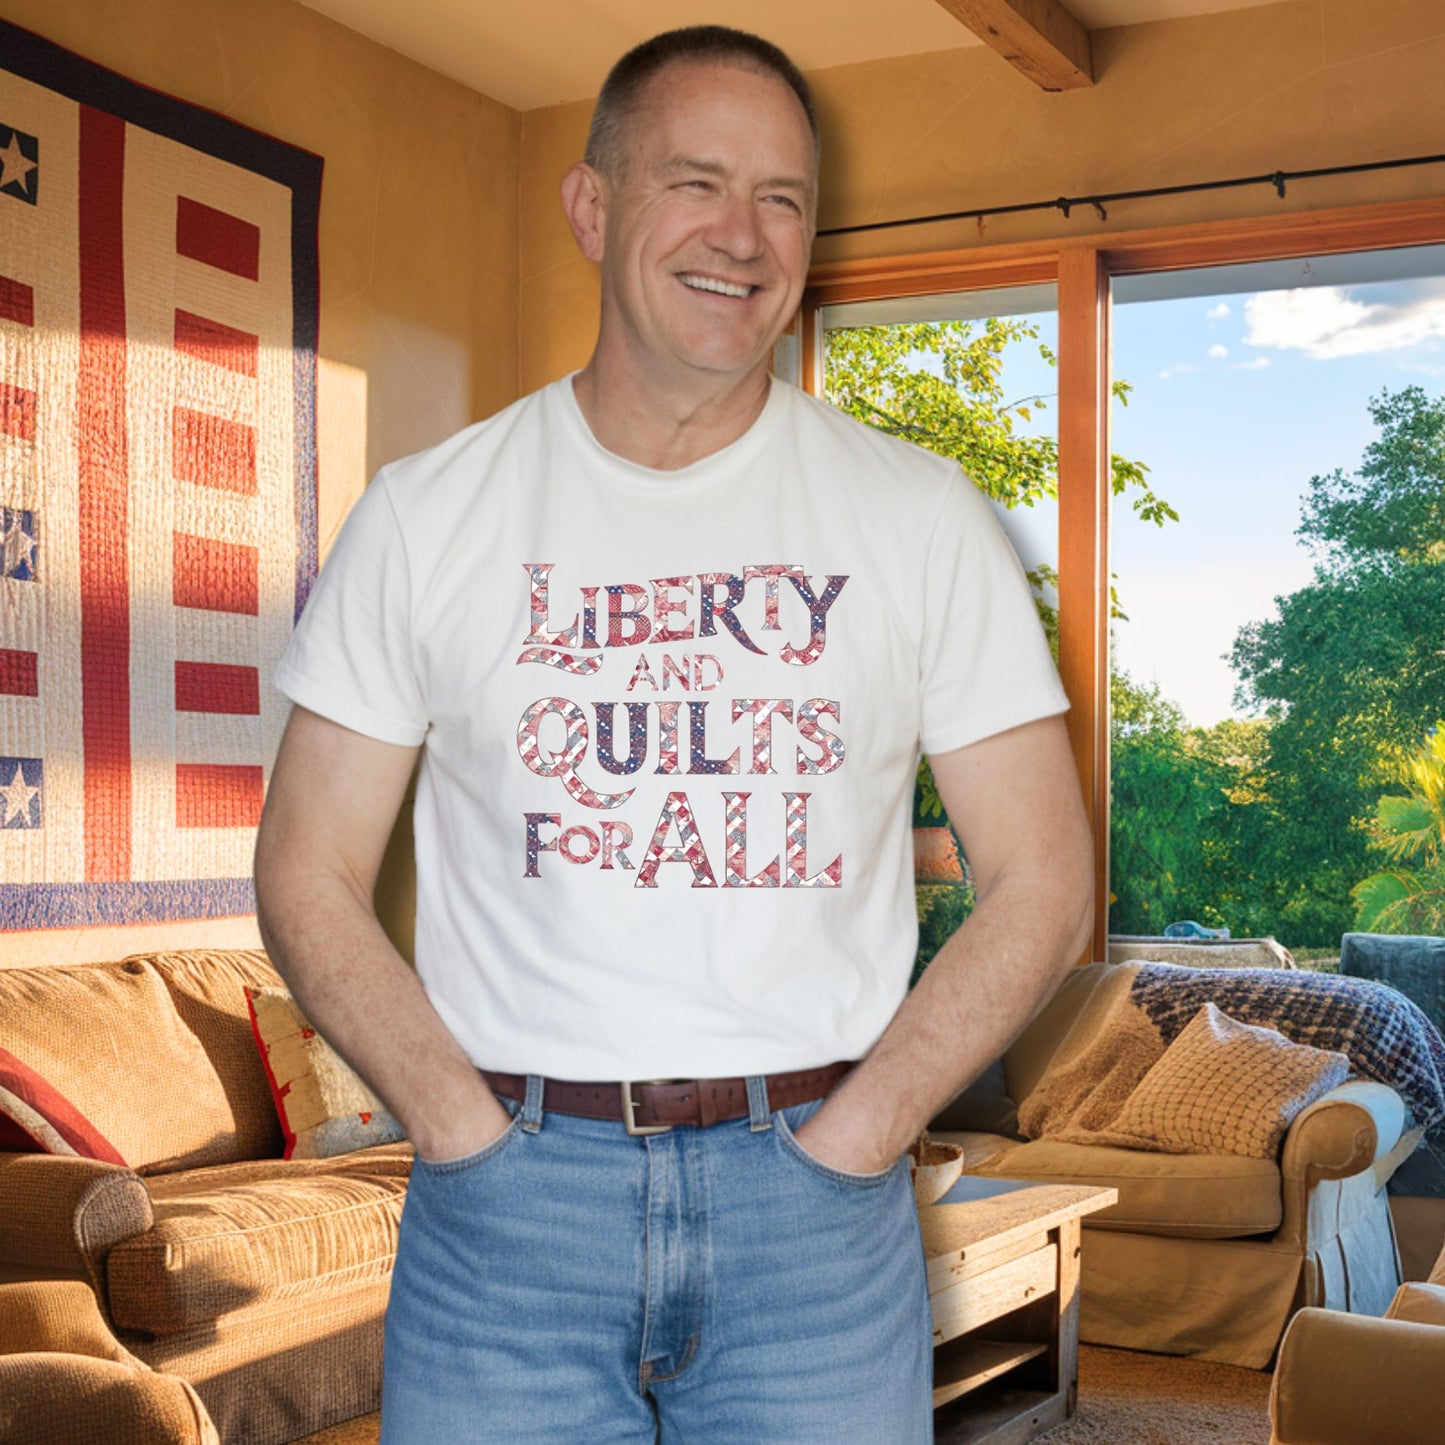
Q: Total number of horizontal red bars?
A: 9